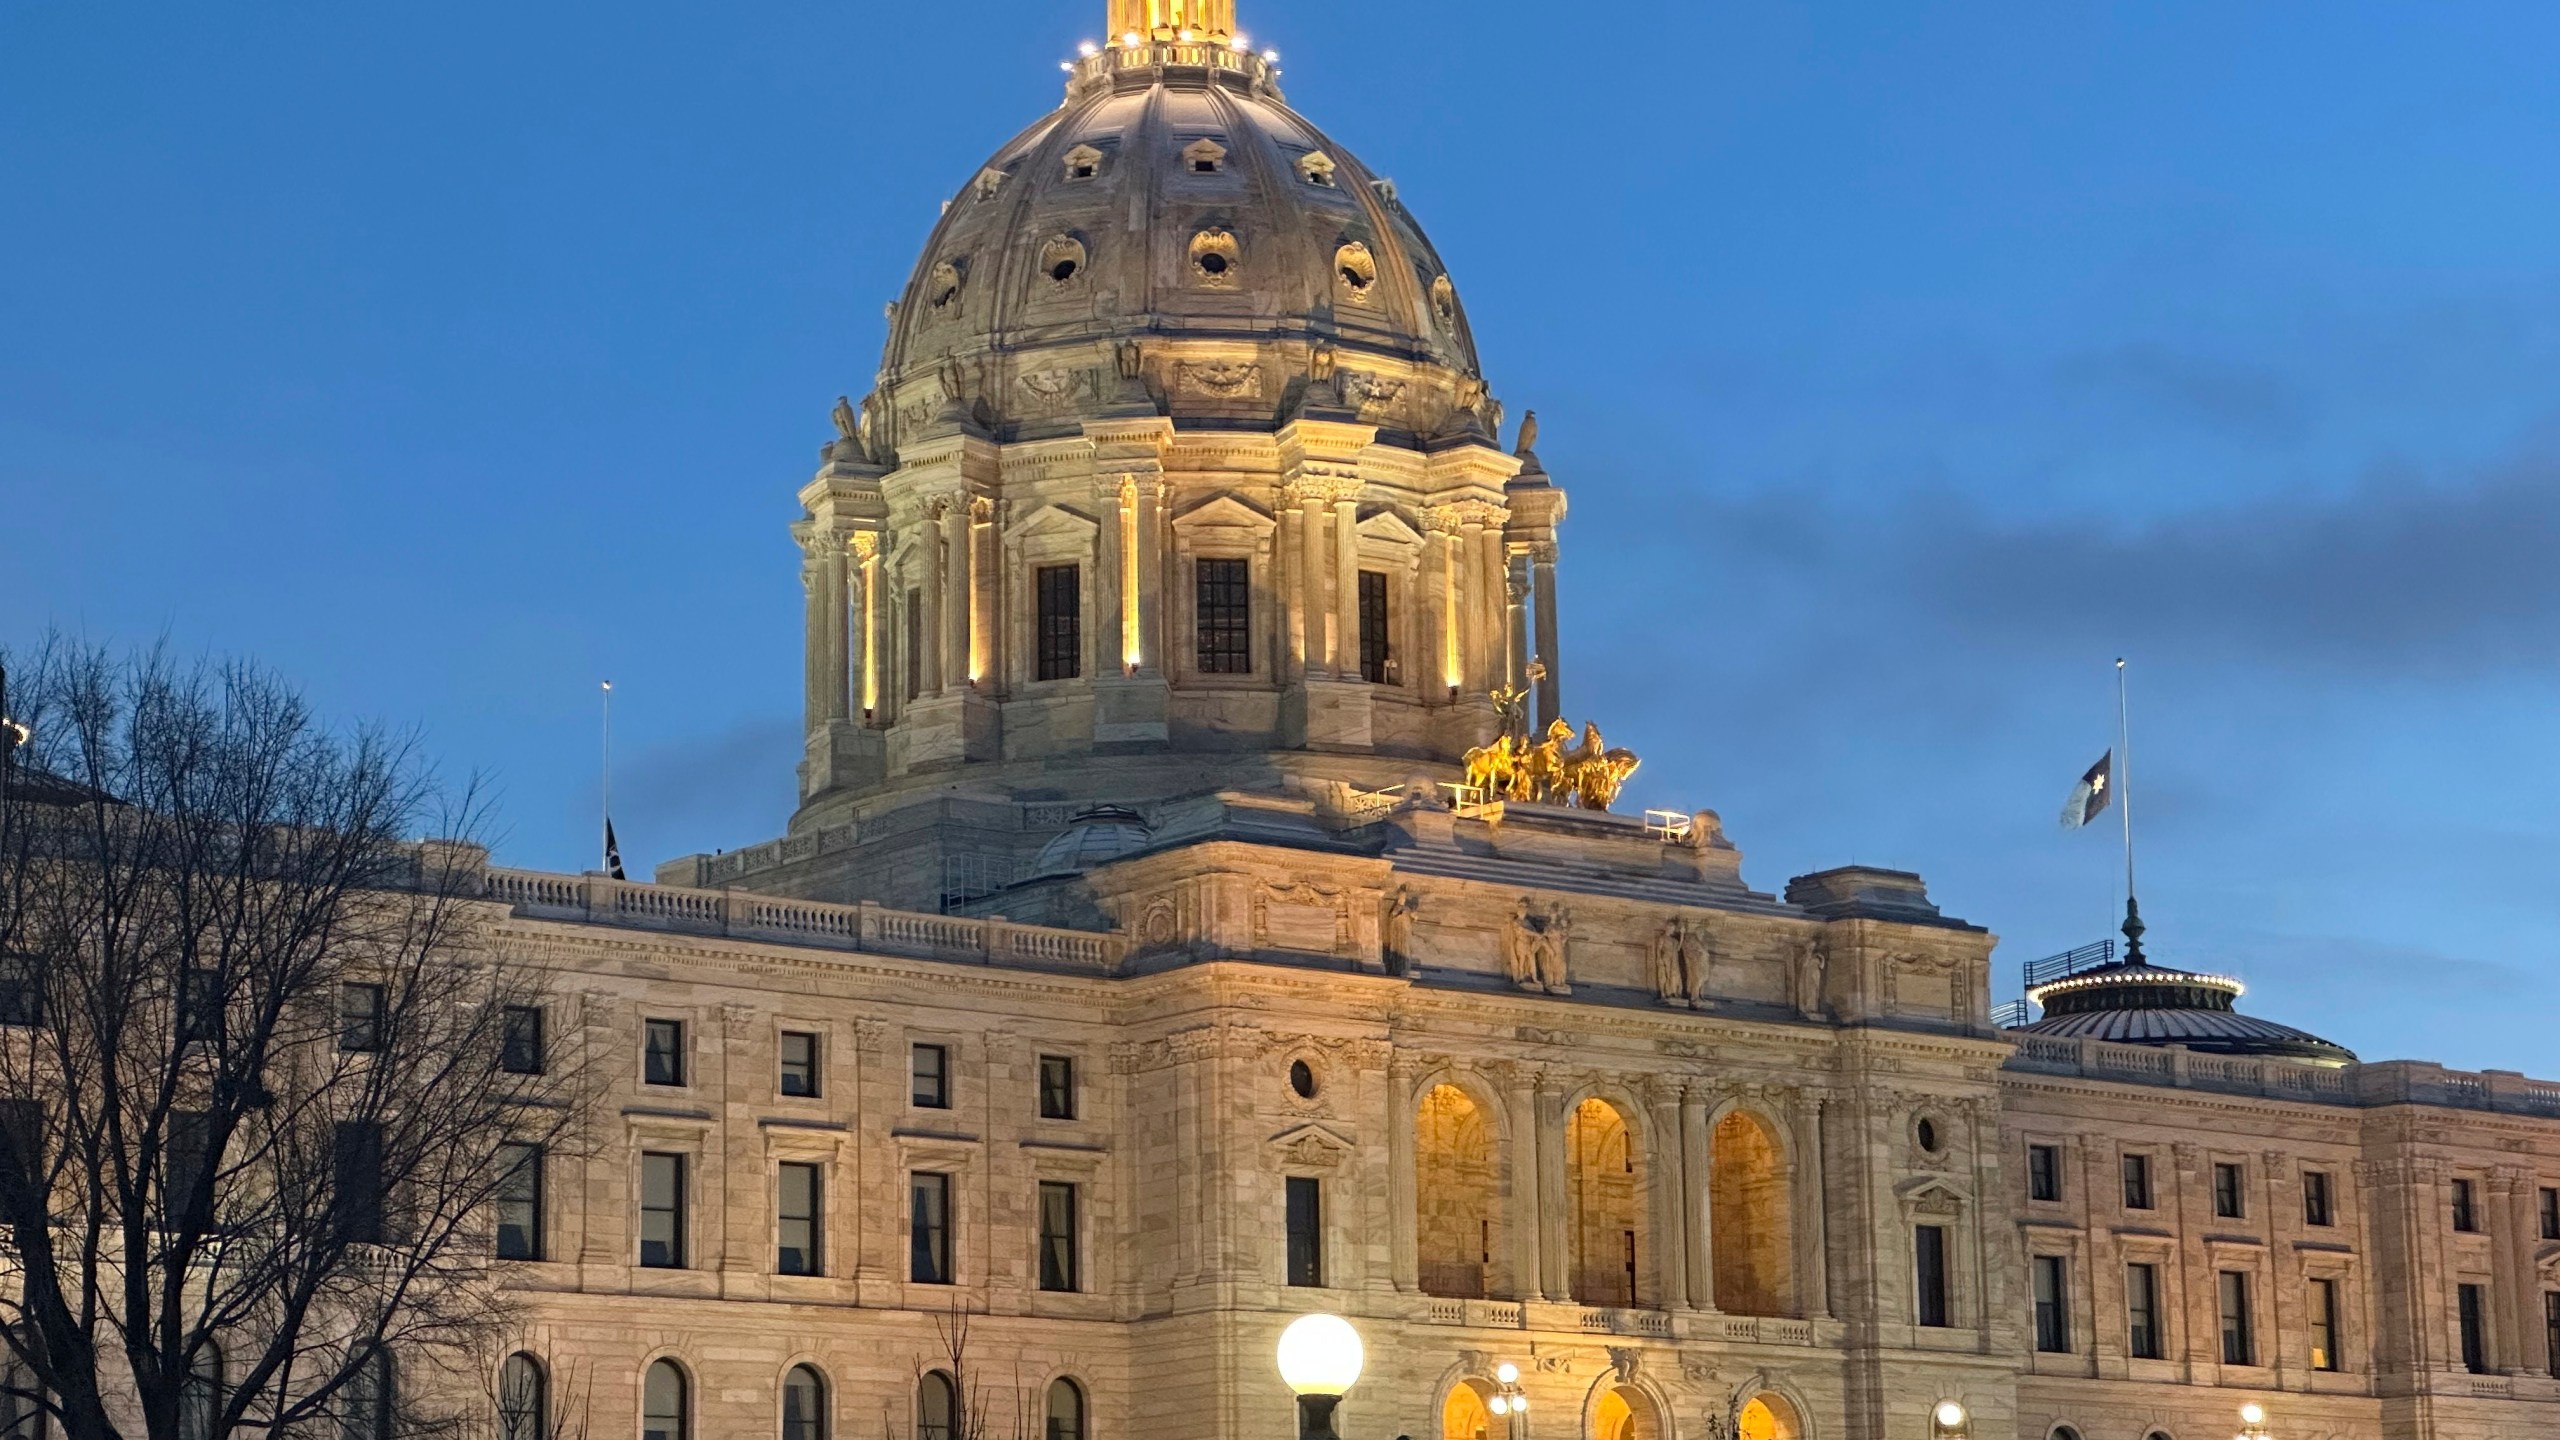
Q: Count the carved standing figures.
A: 6